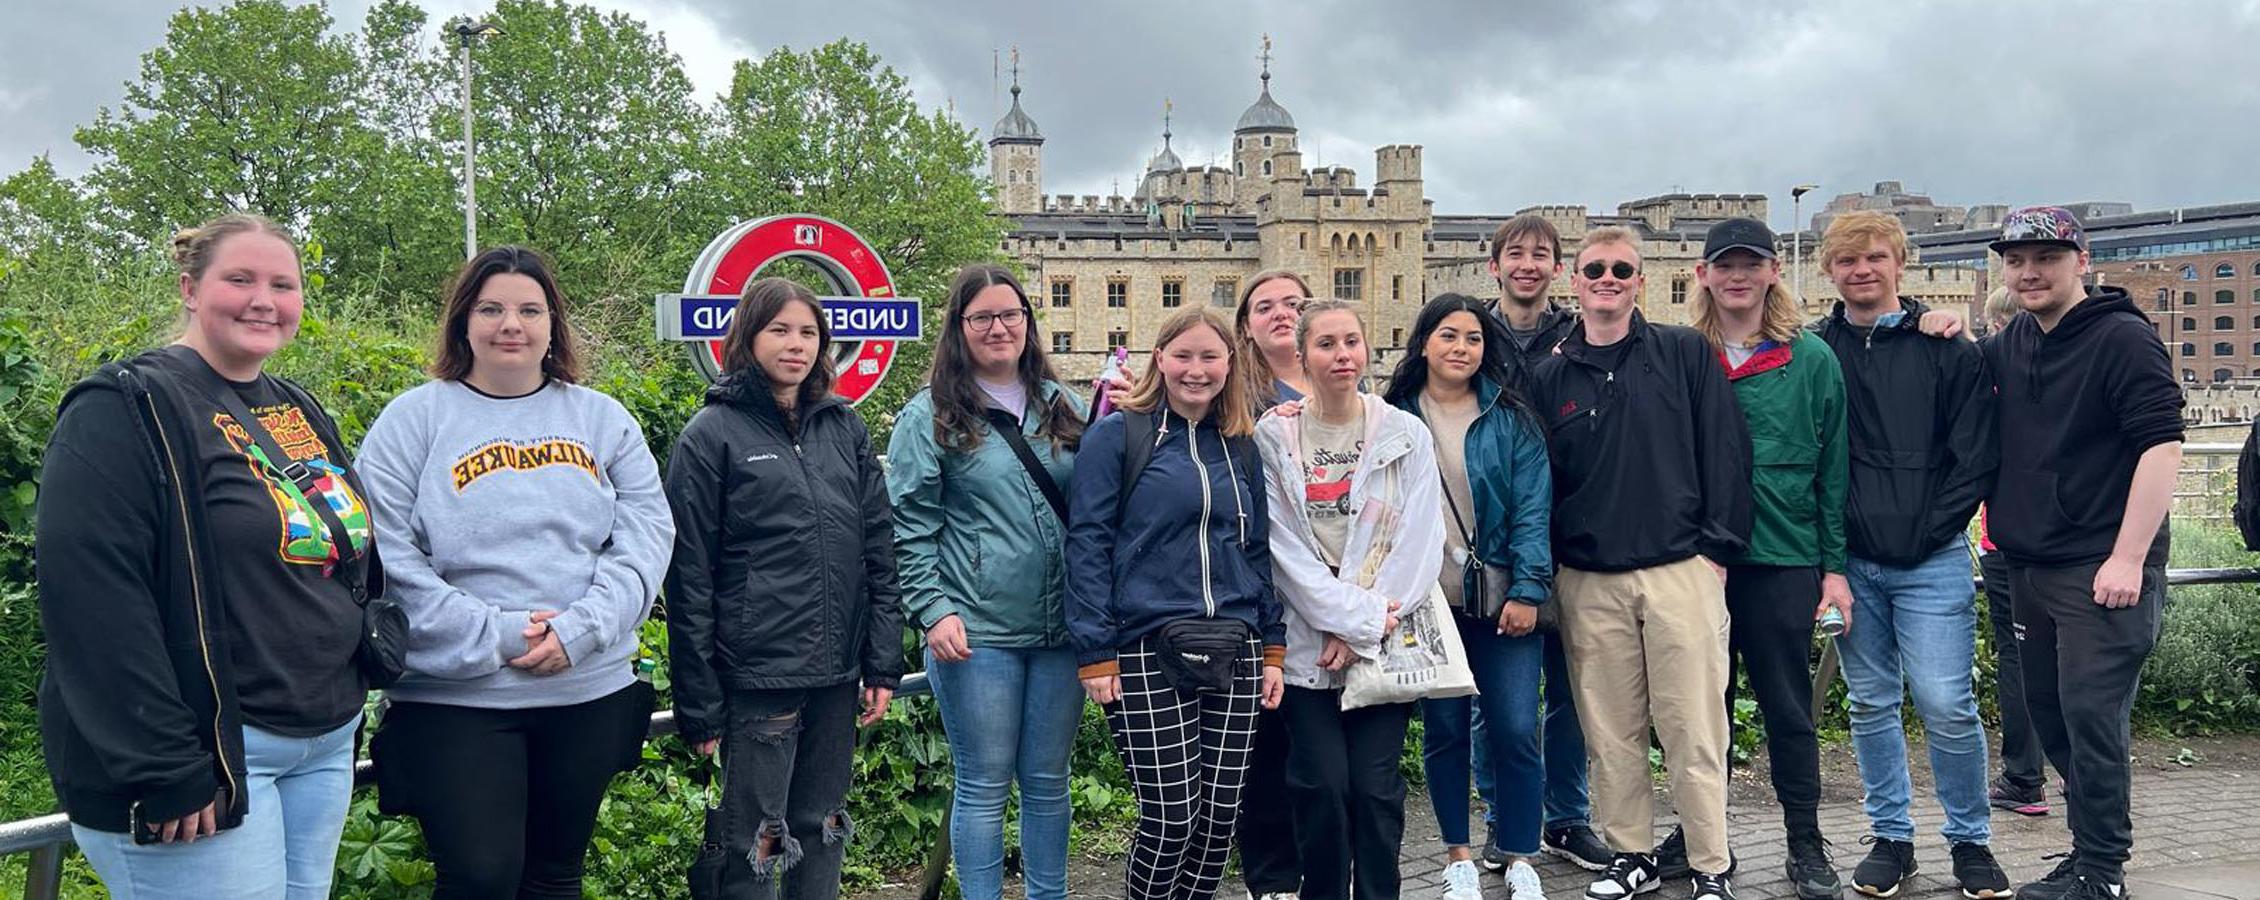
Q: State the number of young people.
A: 13